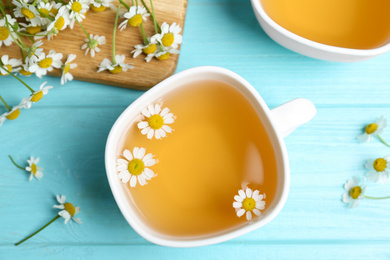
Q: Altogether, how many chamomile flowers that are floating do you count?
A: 3